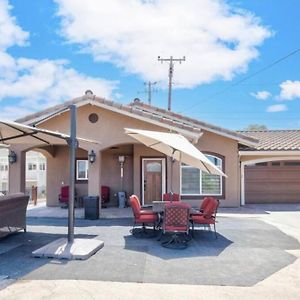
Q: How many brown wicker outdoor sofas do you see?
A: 1